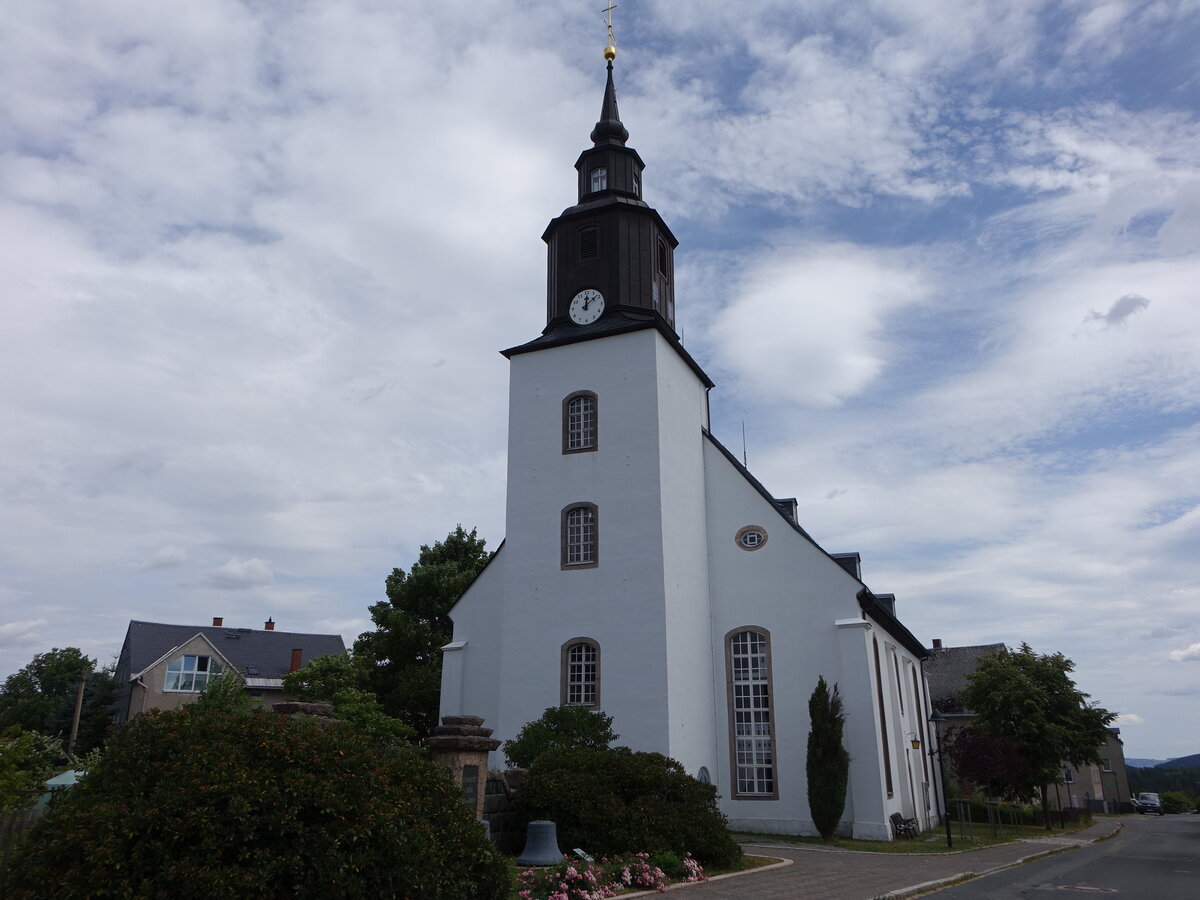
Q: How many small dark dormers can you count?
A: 3